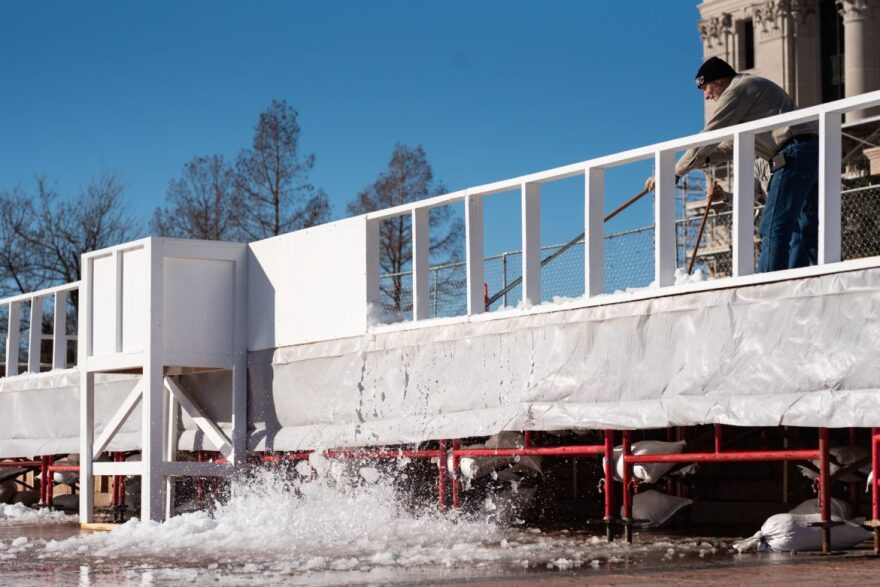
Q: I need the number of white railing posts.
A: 11